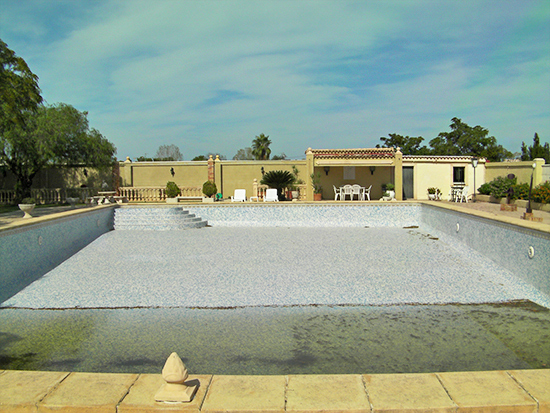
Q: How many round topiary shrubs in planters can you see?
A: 2